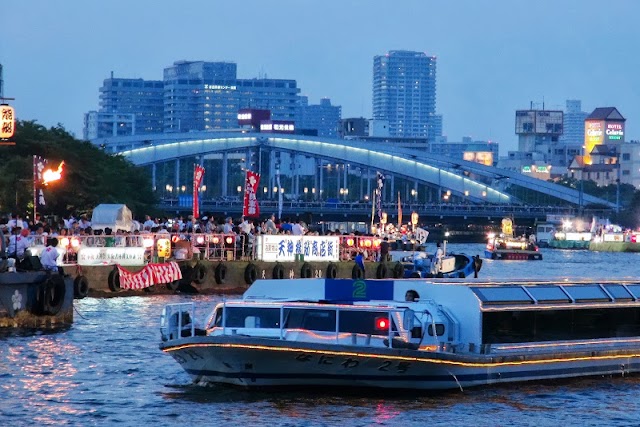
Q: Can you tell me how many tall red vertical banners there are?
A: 2